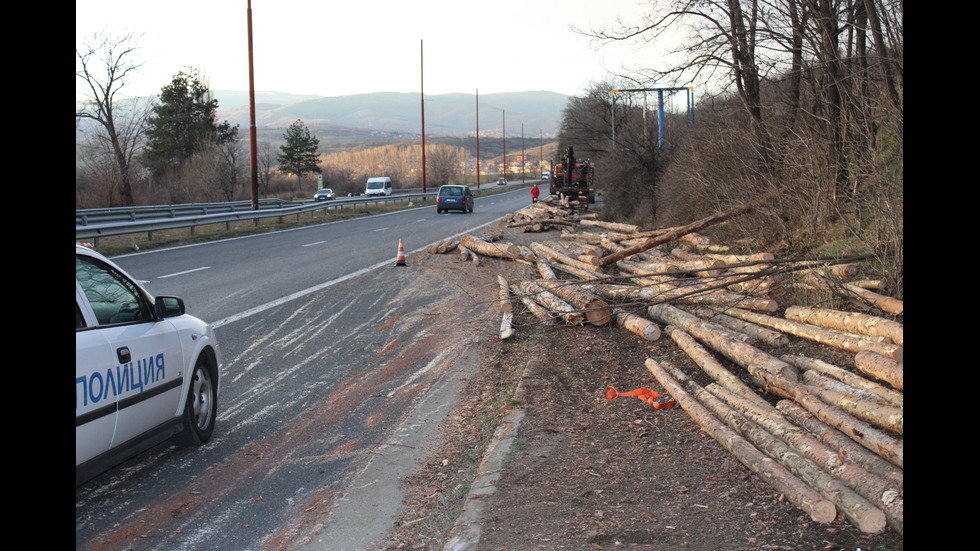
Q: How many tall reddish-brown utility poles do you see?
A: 6